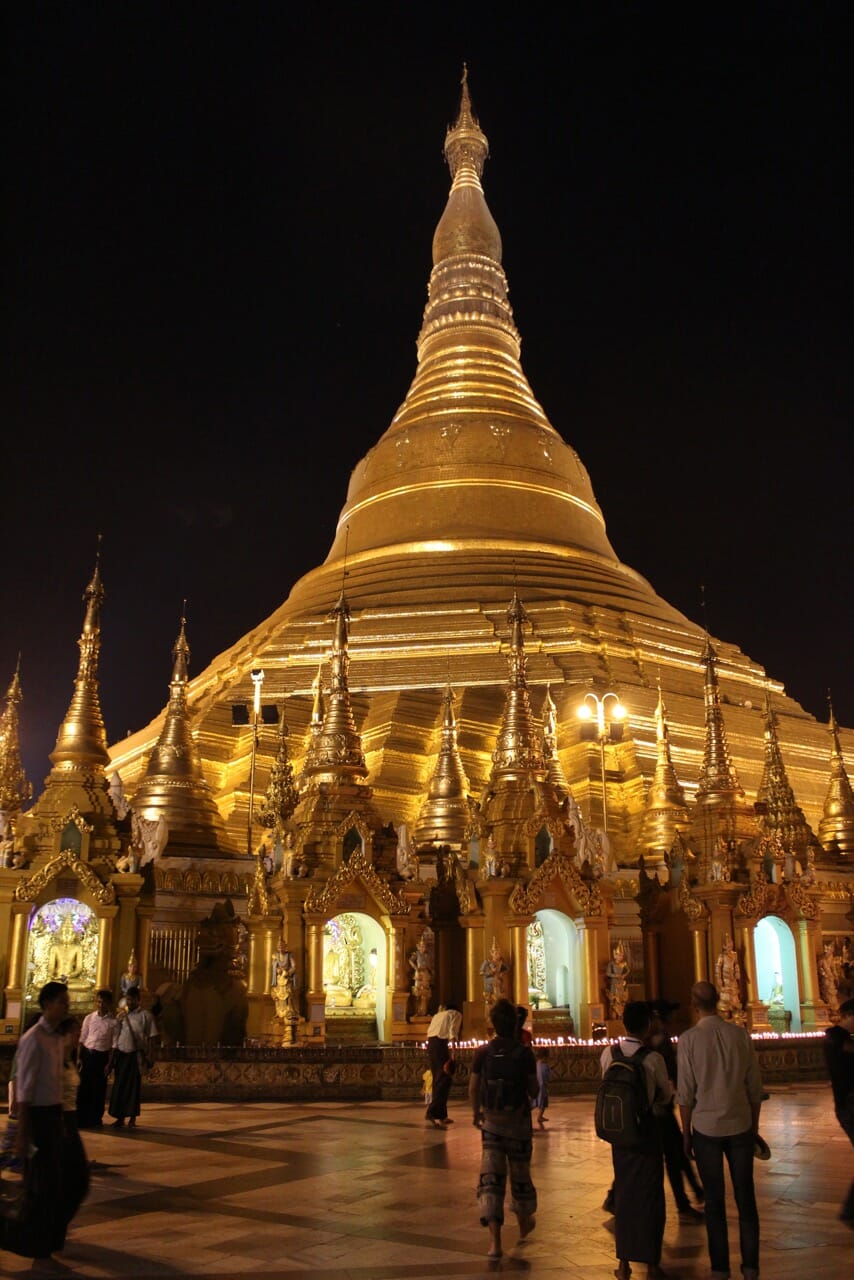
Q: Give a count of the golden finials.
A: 14